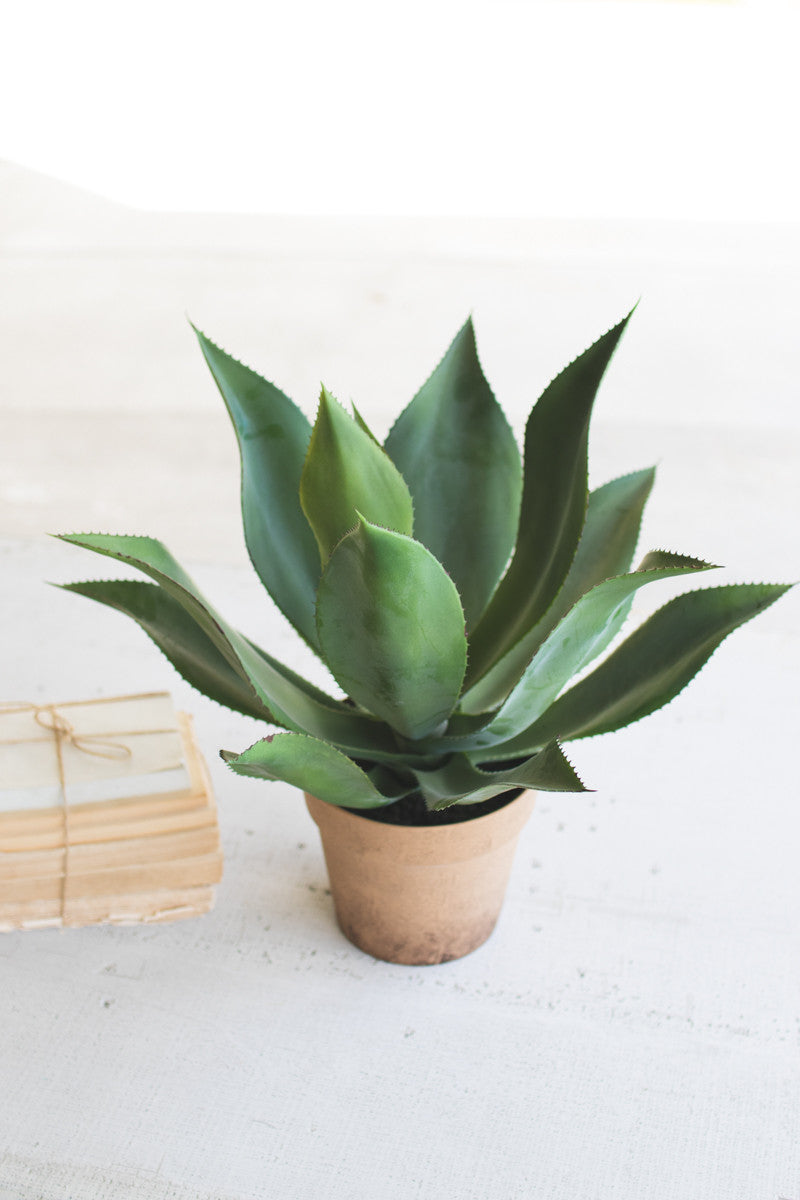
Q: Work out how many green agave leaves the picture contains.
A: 13